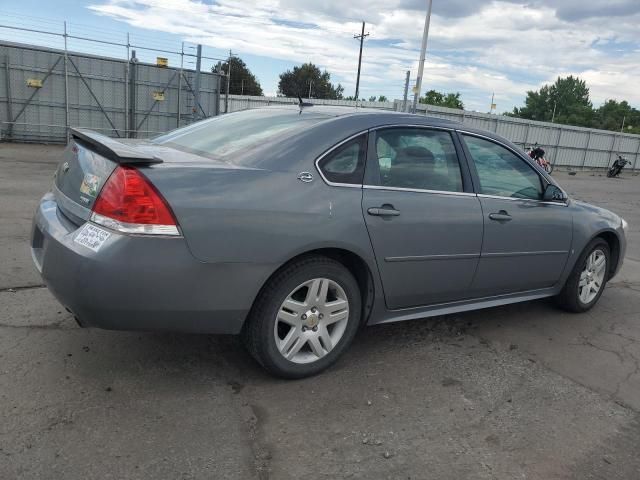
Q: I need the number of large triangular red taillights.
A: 1